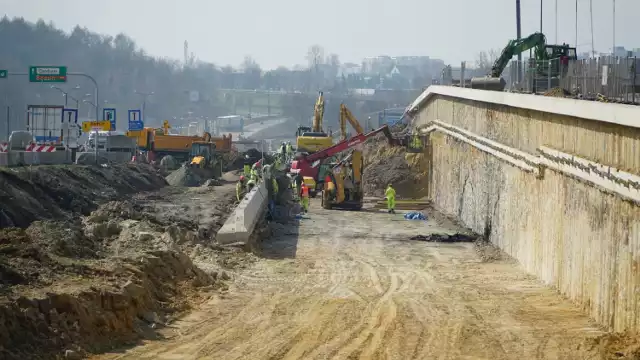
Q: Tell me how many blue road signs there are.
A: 3